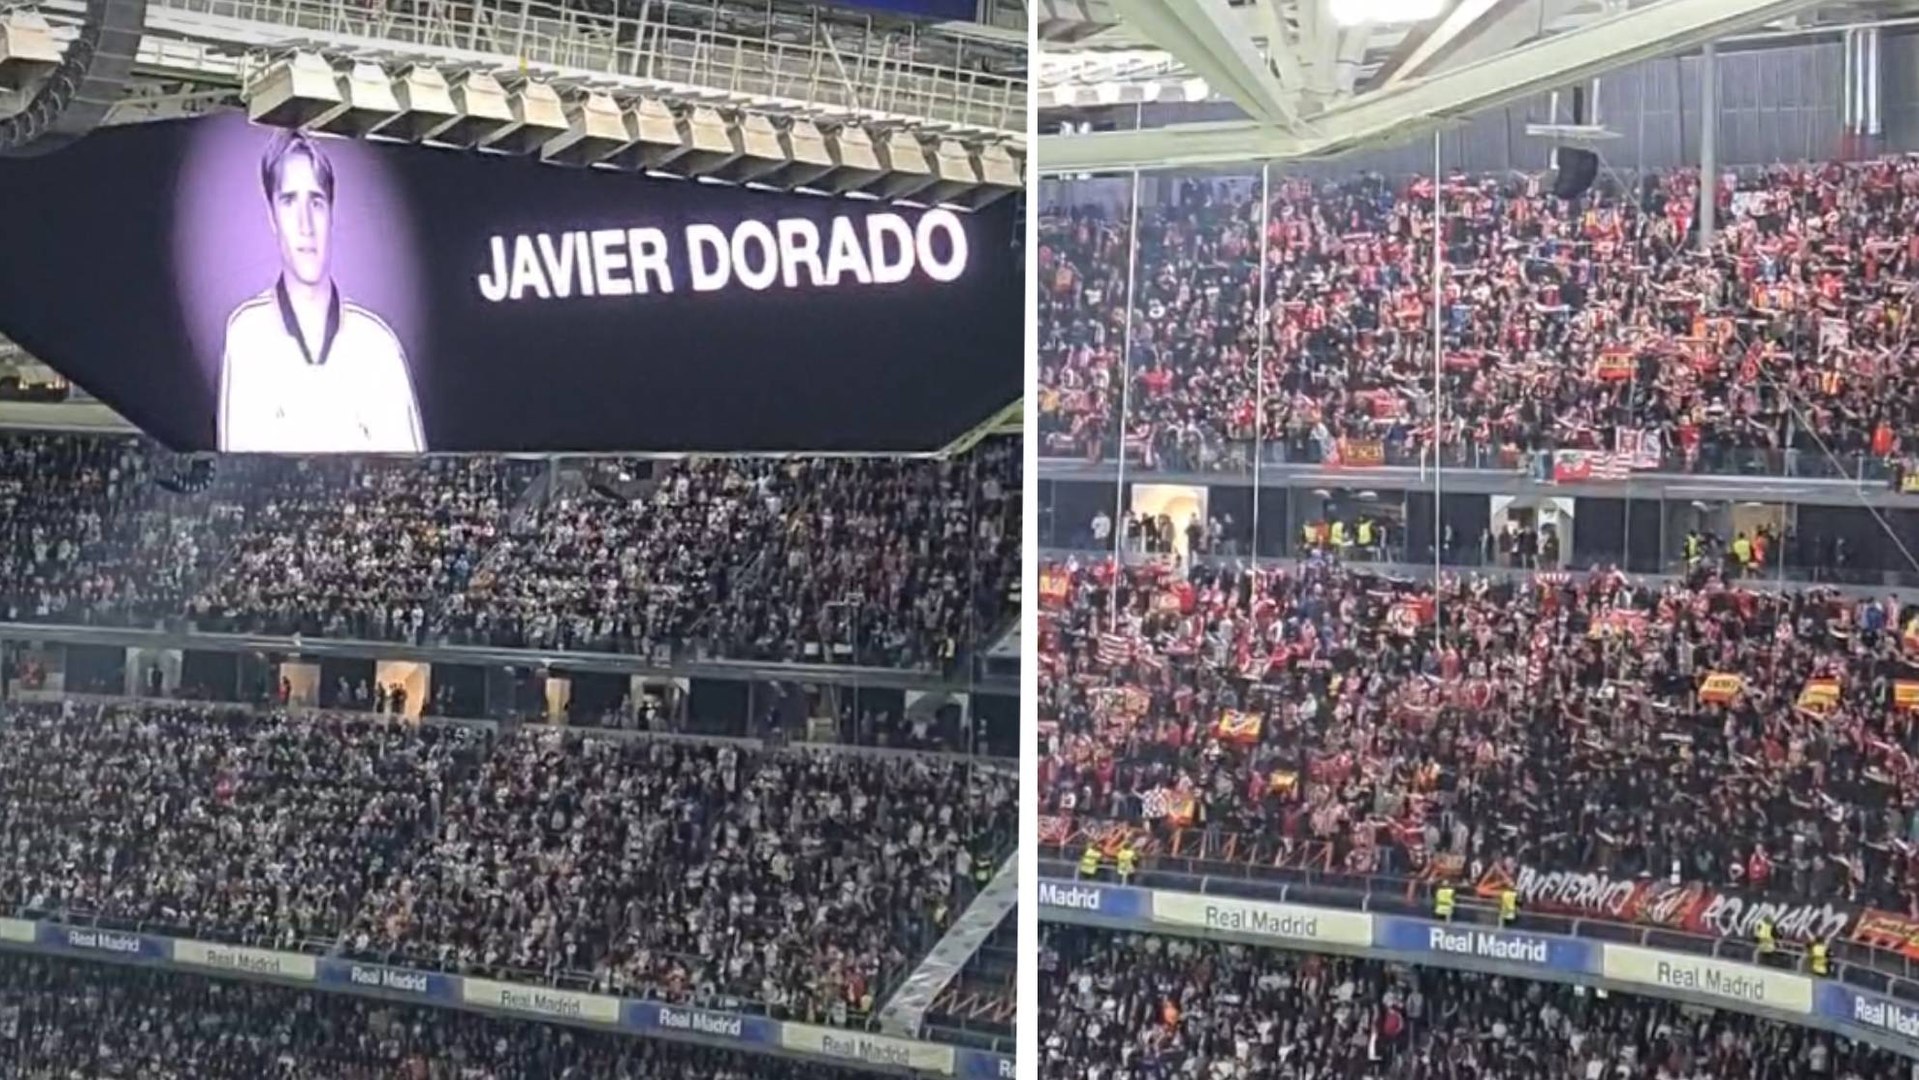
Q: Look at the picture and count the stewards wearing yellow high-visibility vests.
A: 11